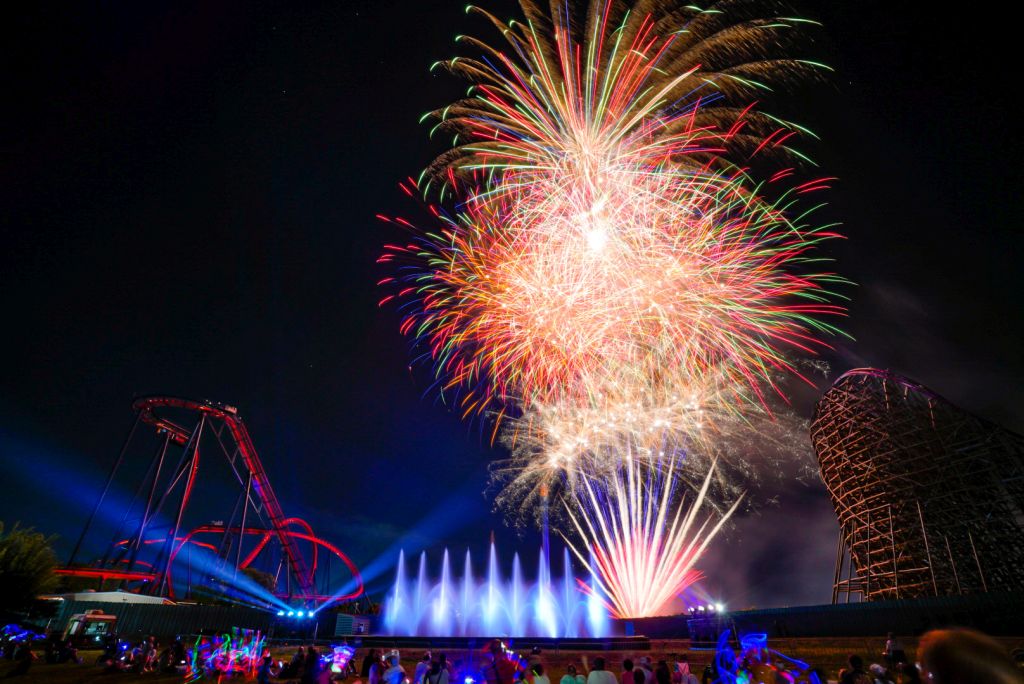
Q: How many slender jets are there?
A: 9